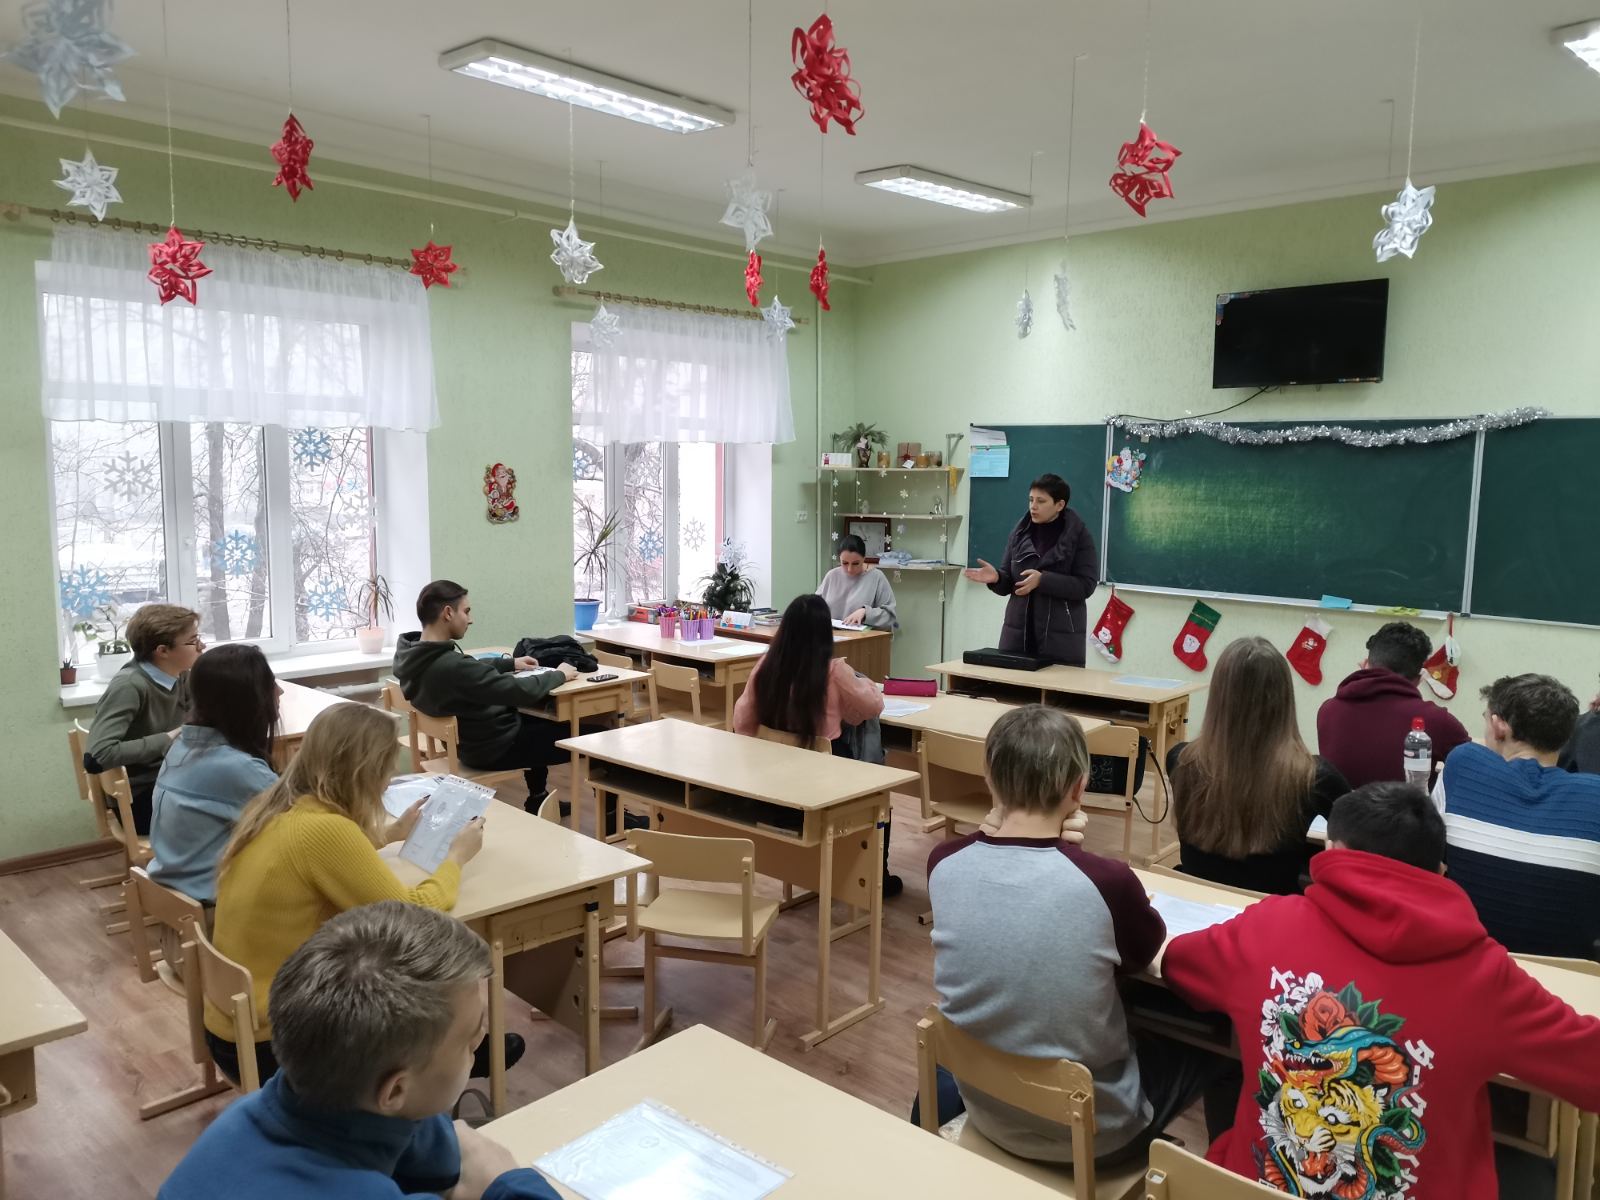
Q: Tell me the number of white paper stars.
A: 9